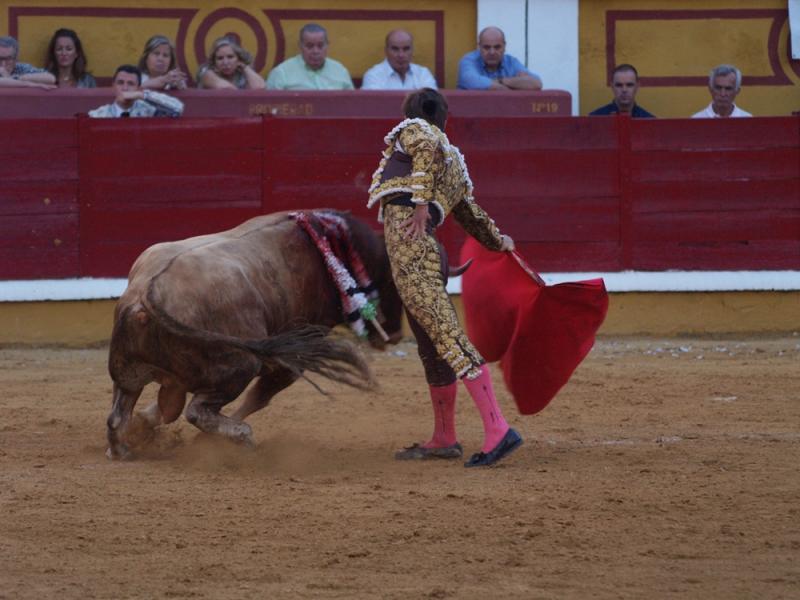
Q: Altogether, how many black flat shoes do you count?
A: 2